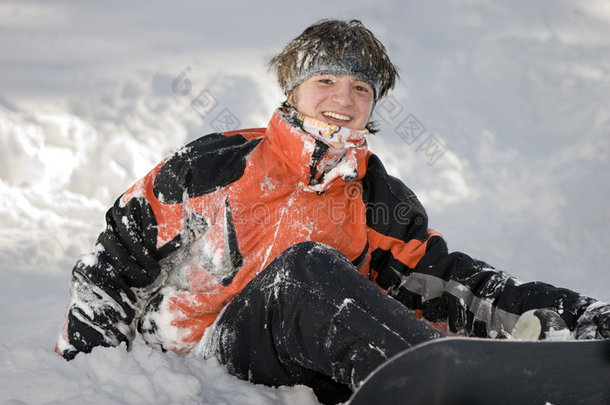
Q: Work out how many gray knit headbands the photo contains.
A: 1